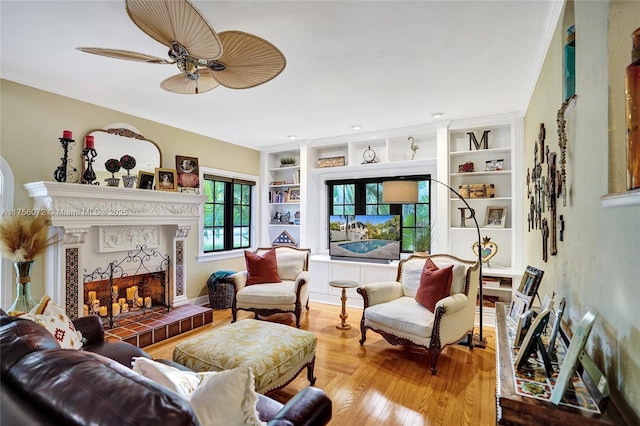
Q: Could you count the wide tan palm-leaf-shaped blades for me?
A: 4